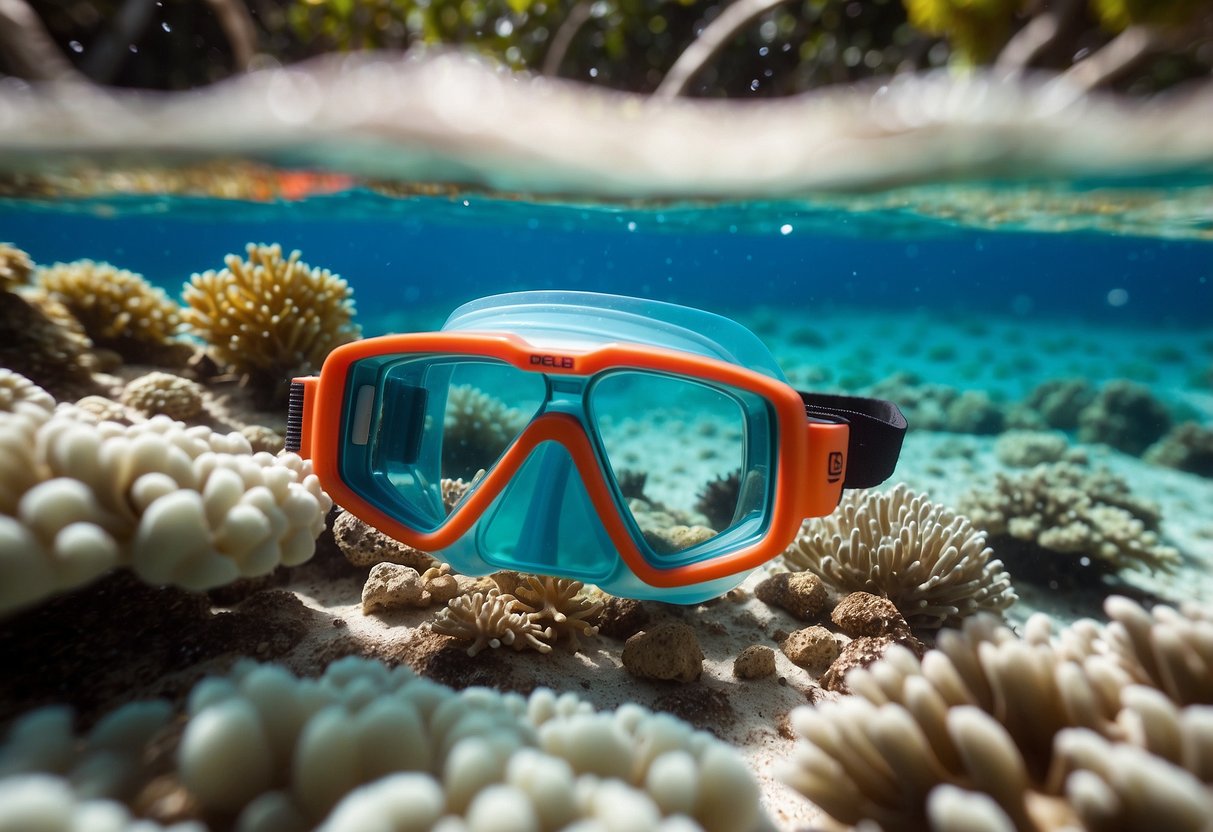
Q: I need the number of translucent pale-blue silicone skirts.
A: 1